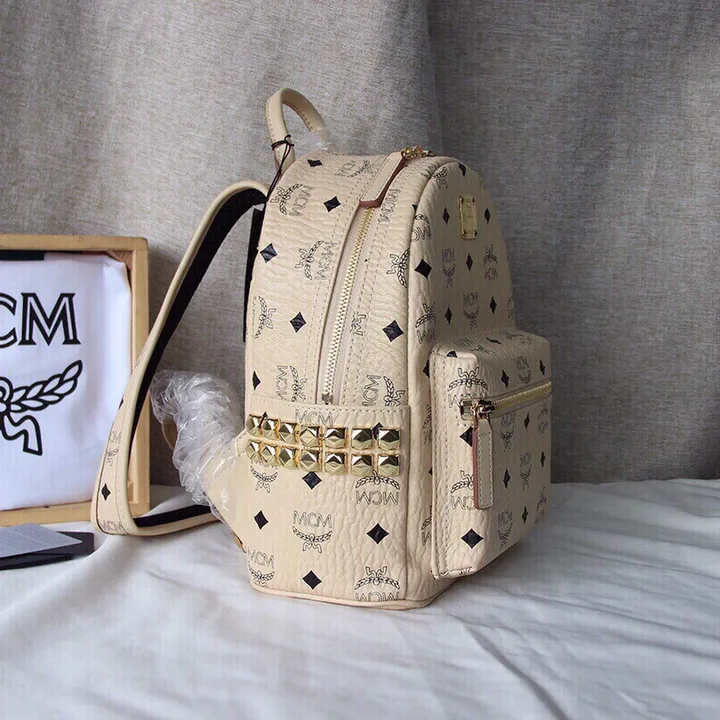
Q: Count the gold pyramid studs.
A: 14